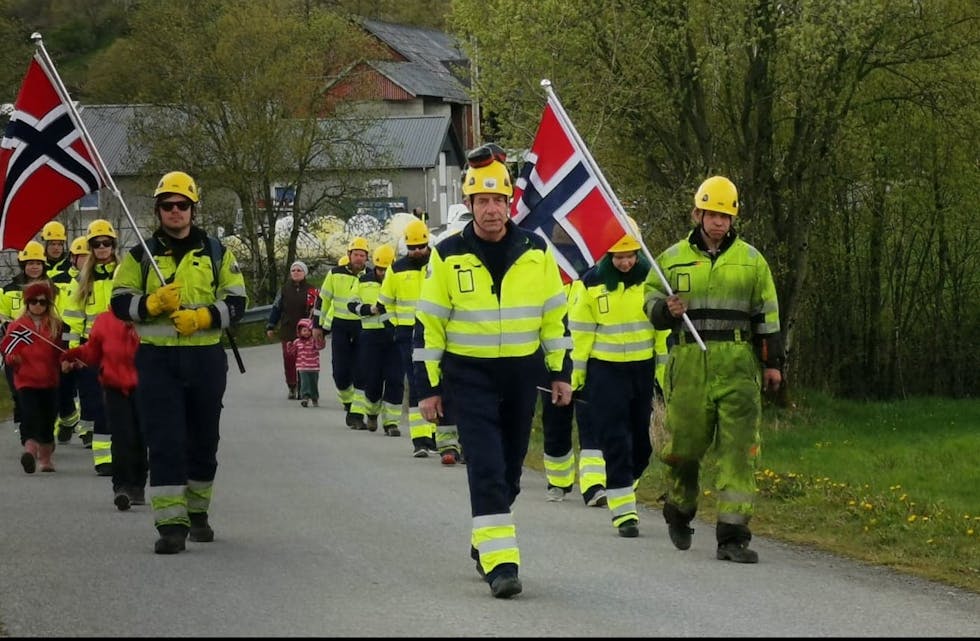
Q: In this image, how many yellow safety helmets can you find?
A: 12